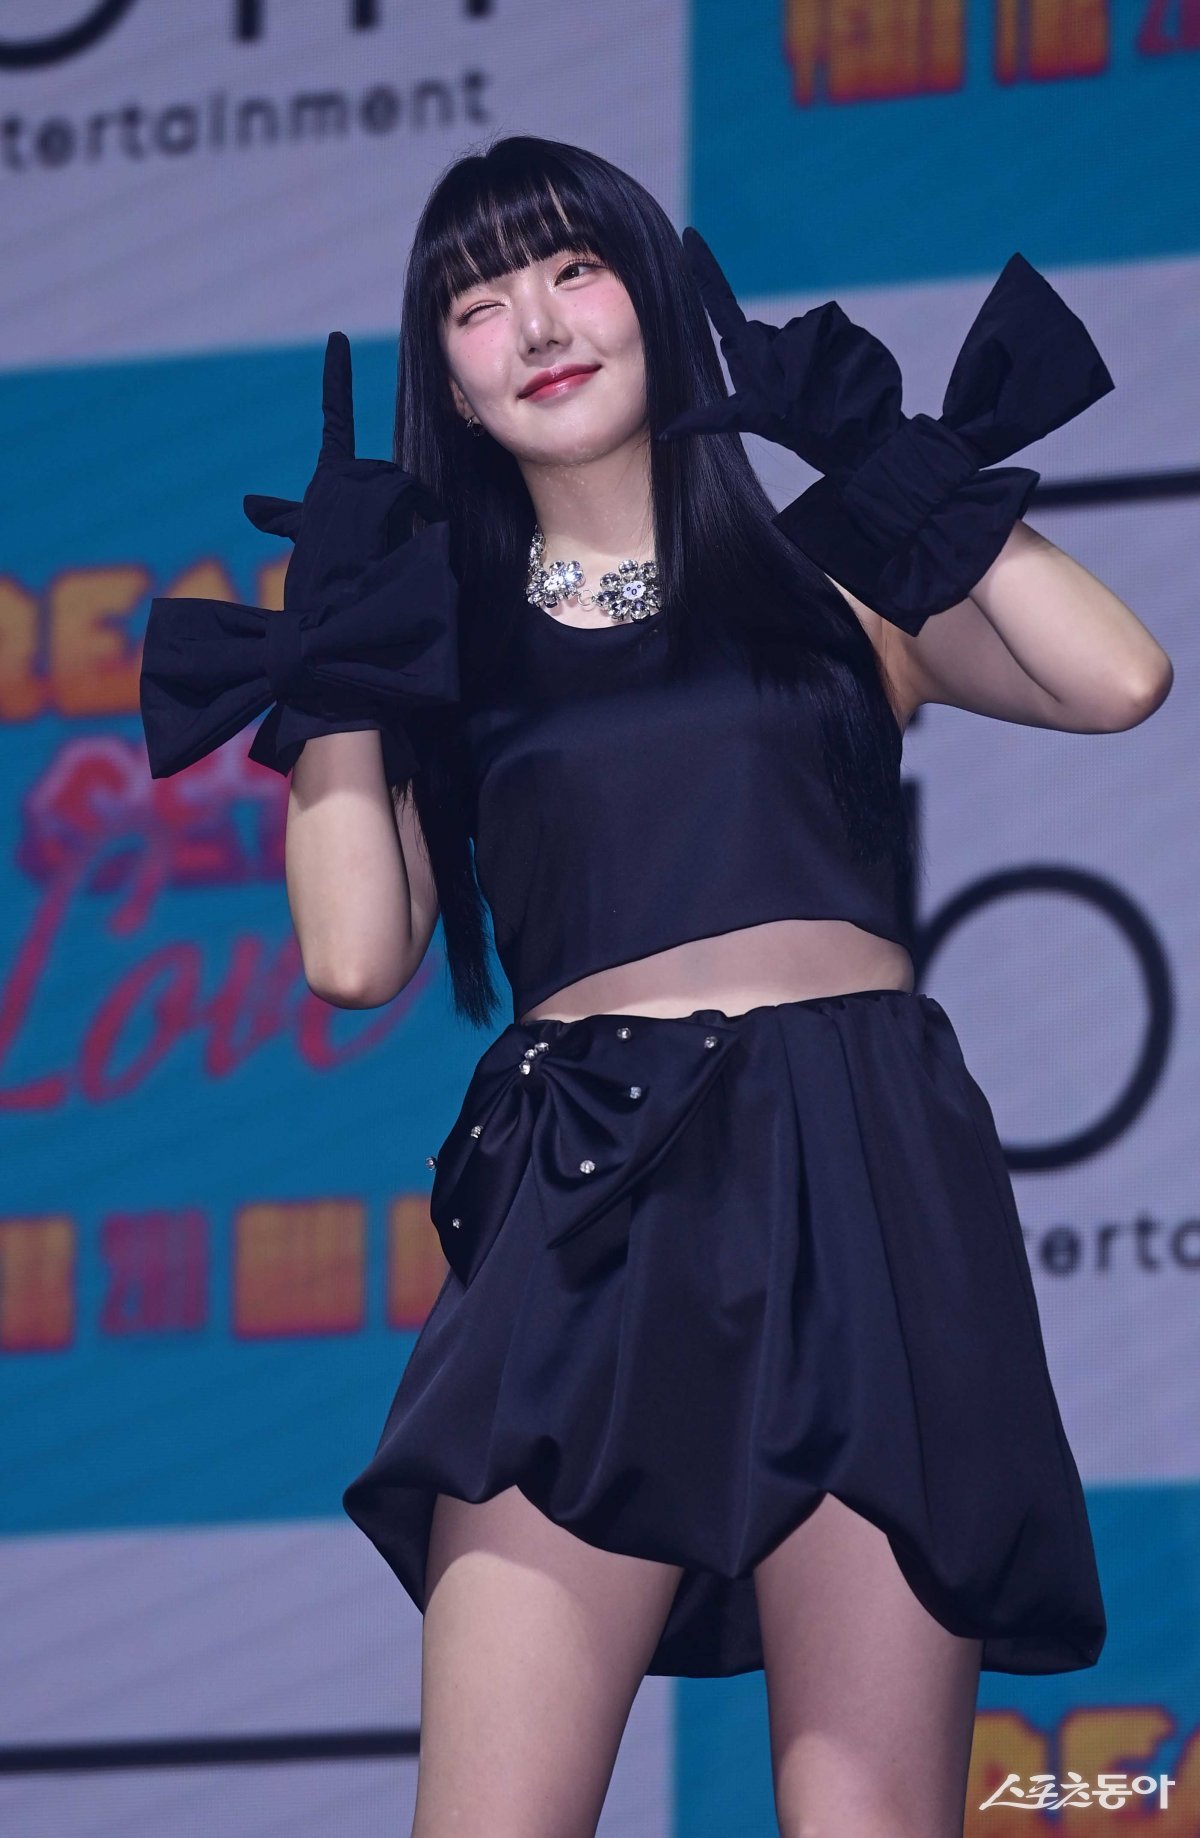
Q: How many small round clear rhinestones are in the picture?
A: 10